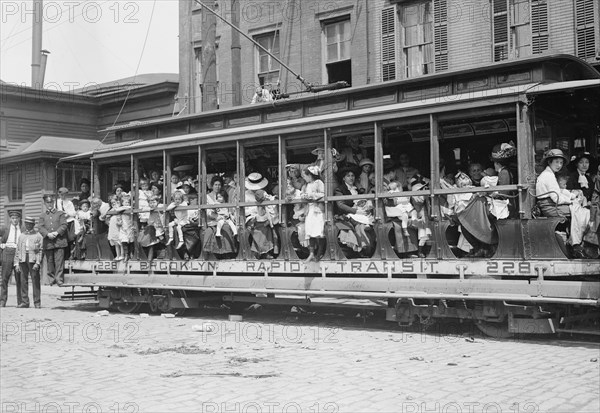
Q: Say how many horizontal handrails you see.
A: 1